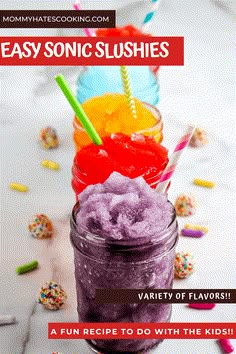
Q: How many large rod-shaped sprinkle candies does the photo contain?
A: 9